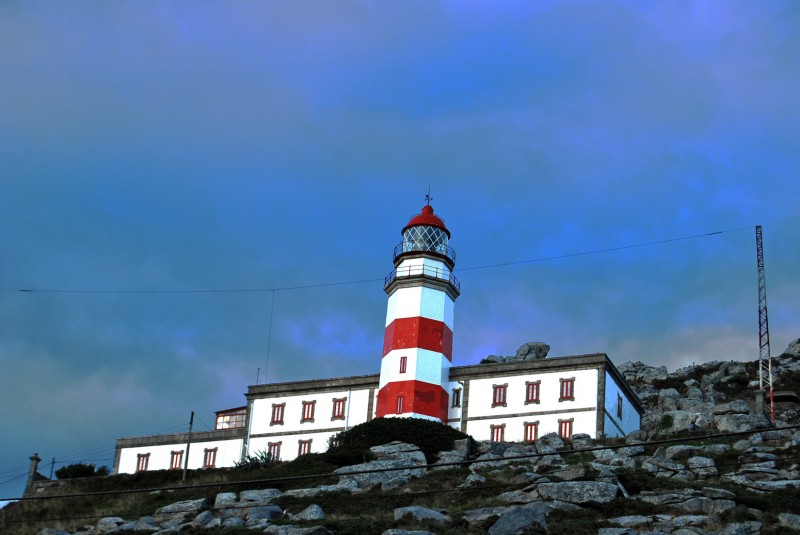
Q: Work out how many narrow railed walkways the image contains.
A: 2